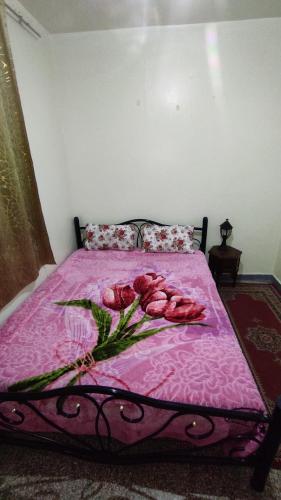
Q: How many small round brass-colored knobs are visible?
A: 4